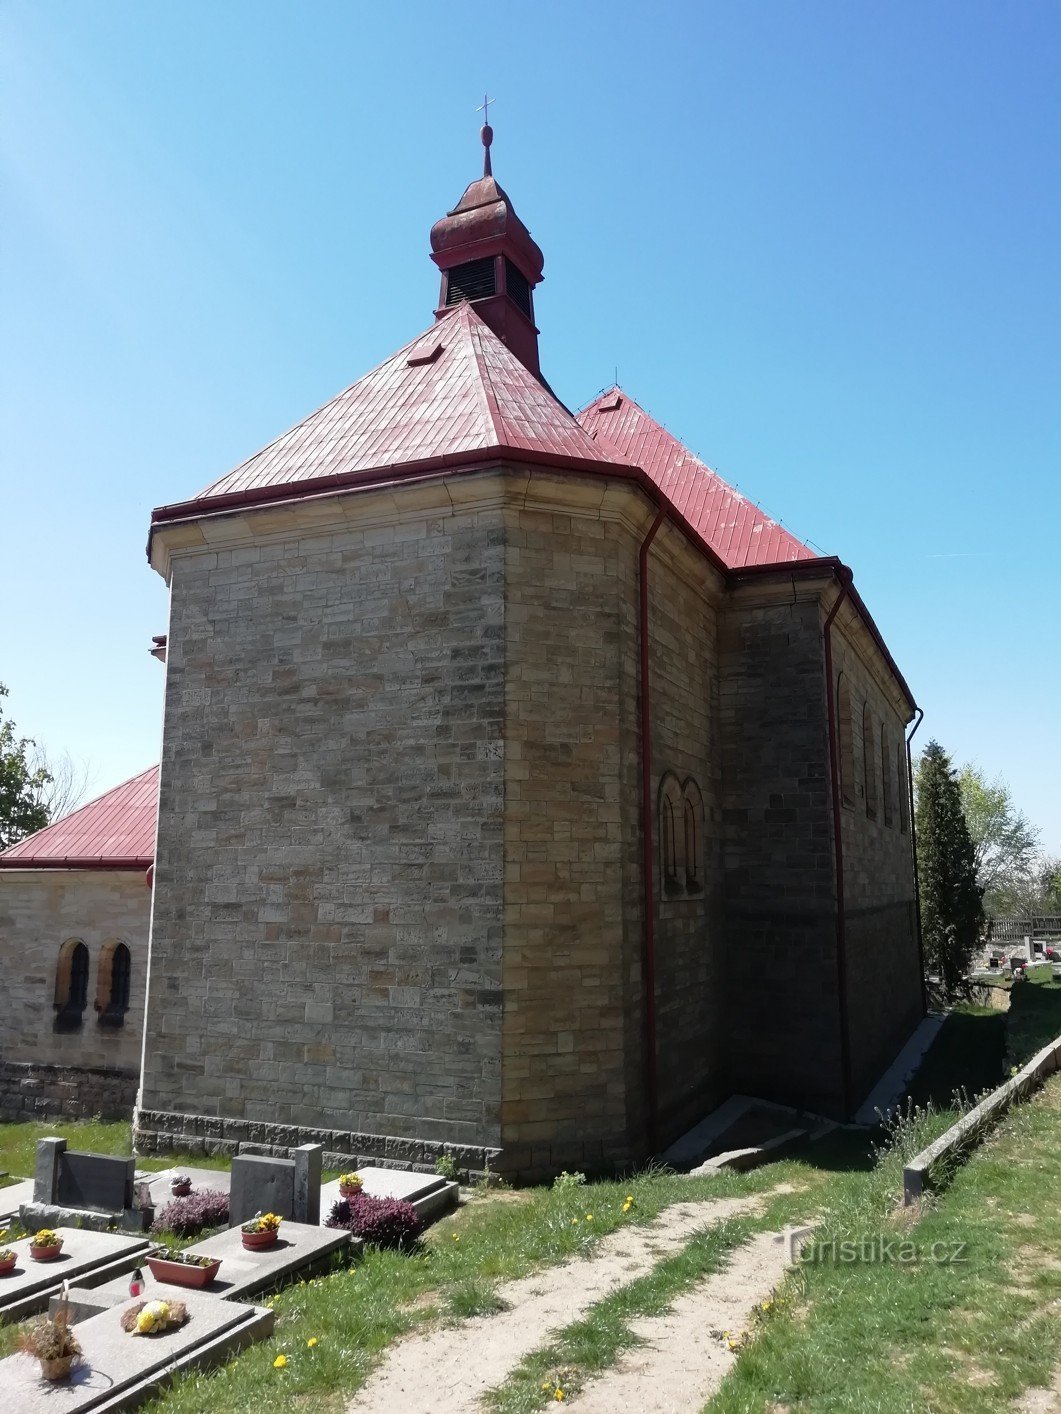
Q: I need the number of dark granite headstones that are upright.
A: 2